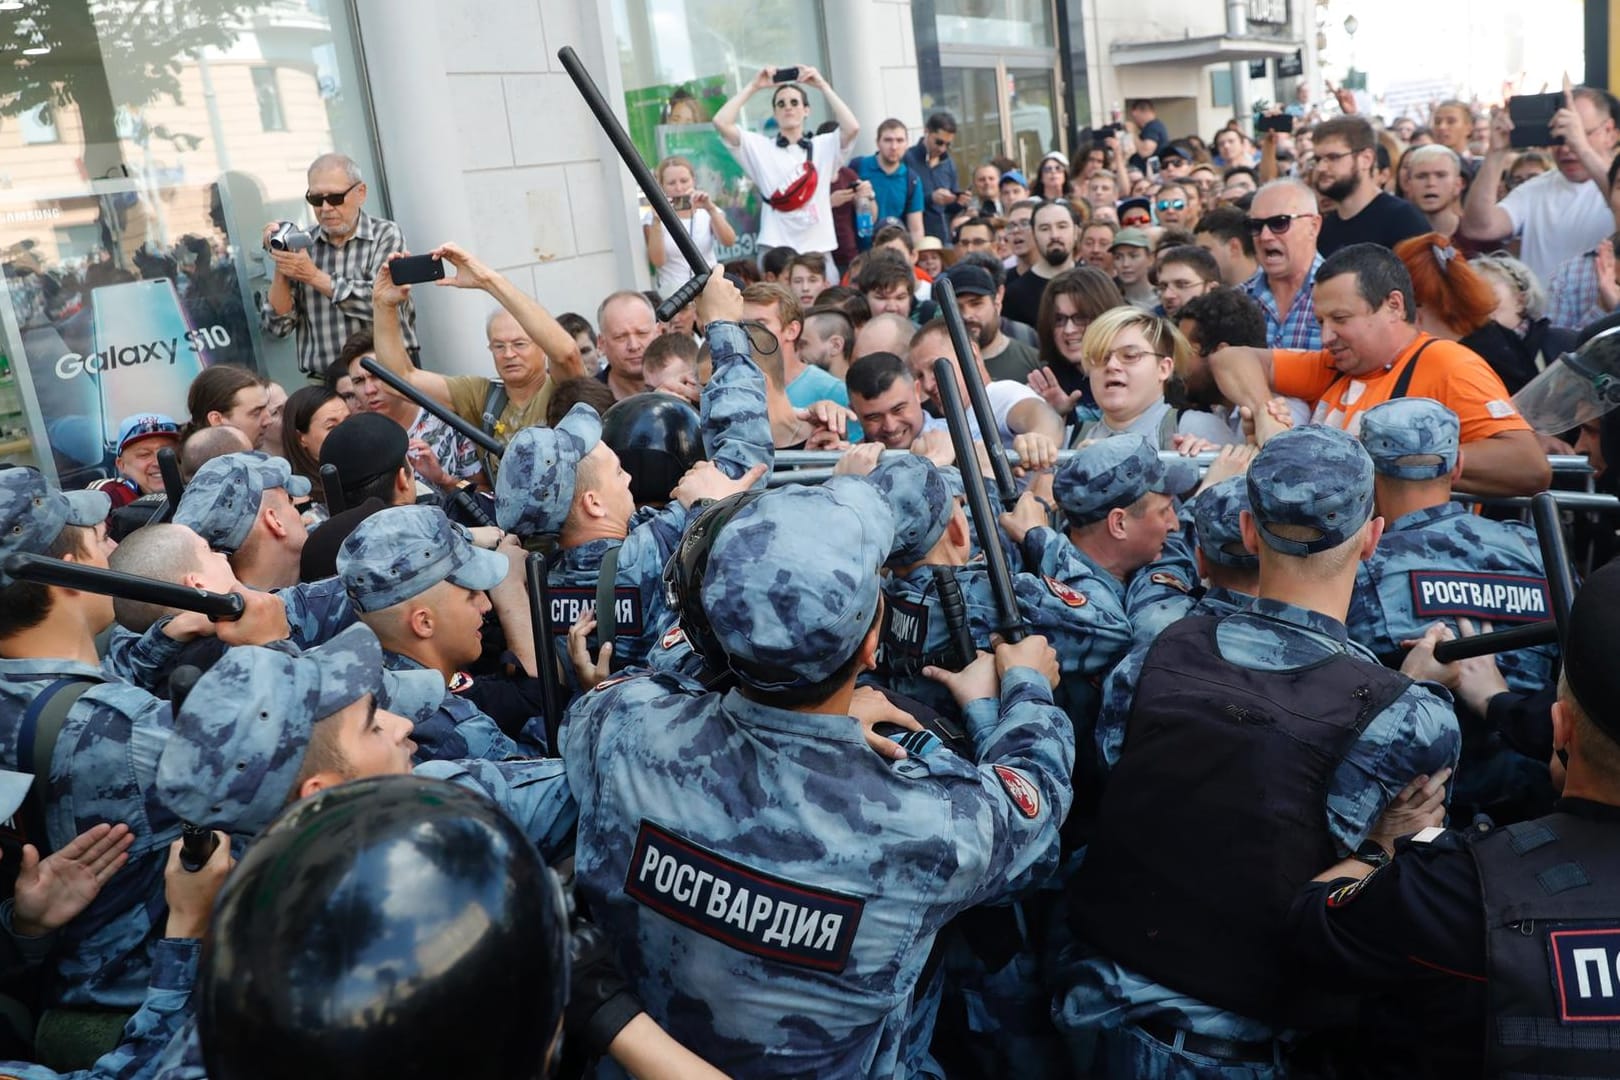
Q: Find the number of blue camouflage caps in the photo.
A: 11